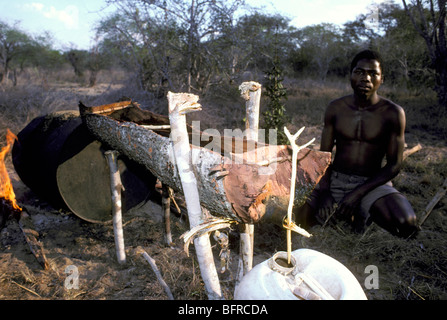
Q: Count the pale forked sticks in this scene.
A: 1